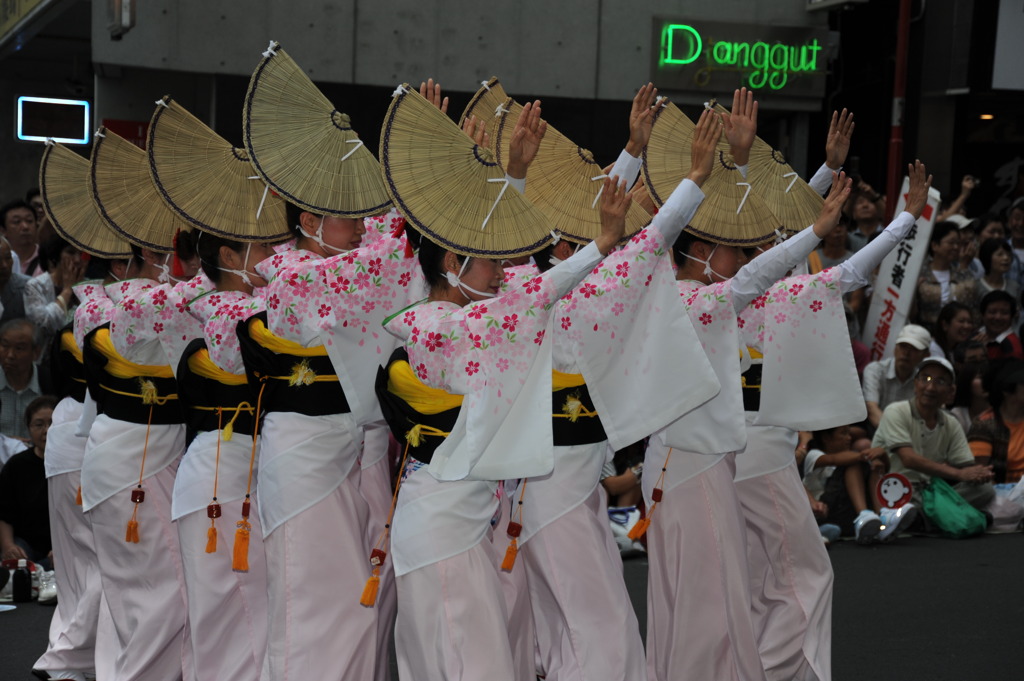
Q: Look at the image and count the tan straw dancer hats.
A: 9